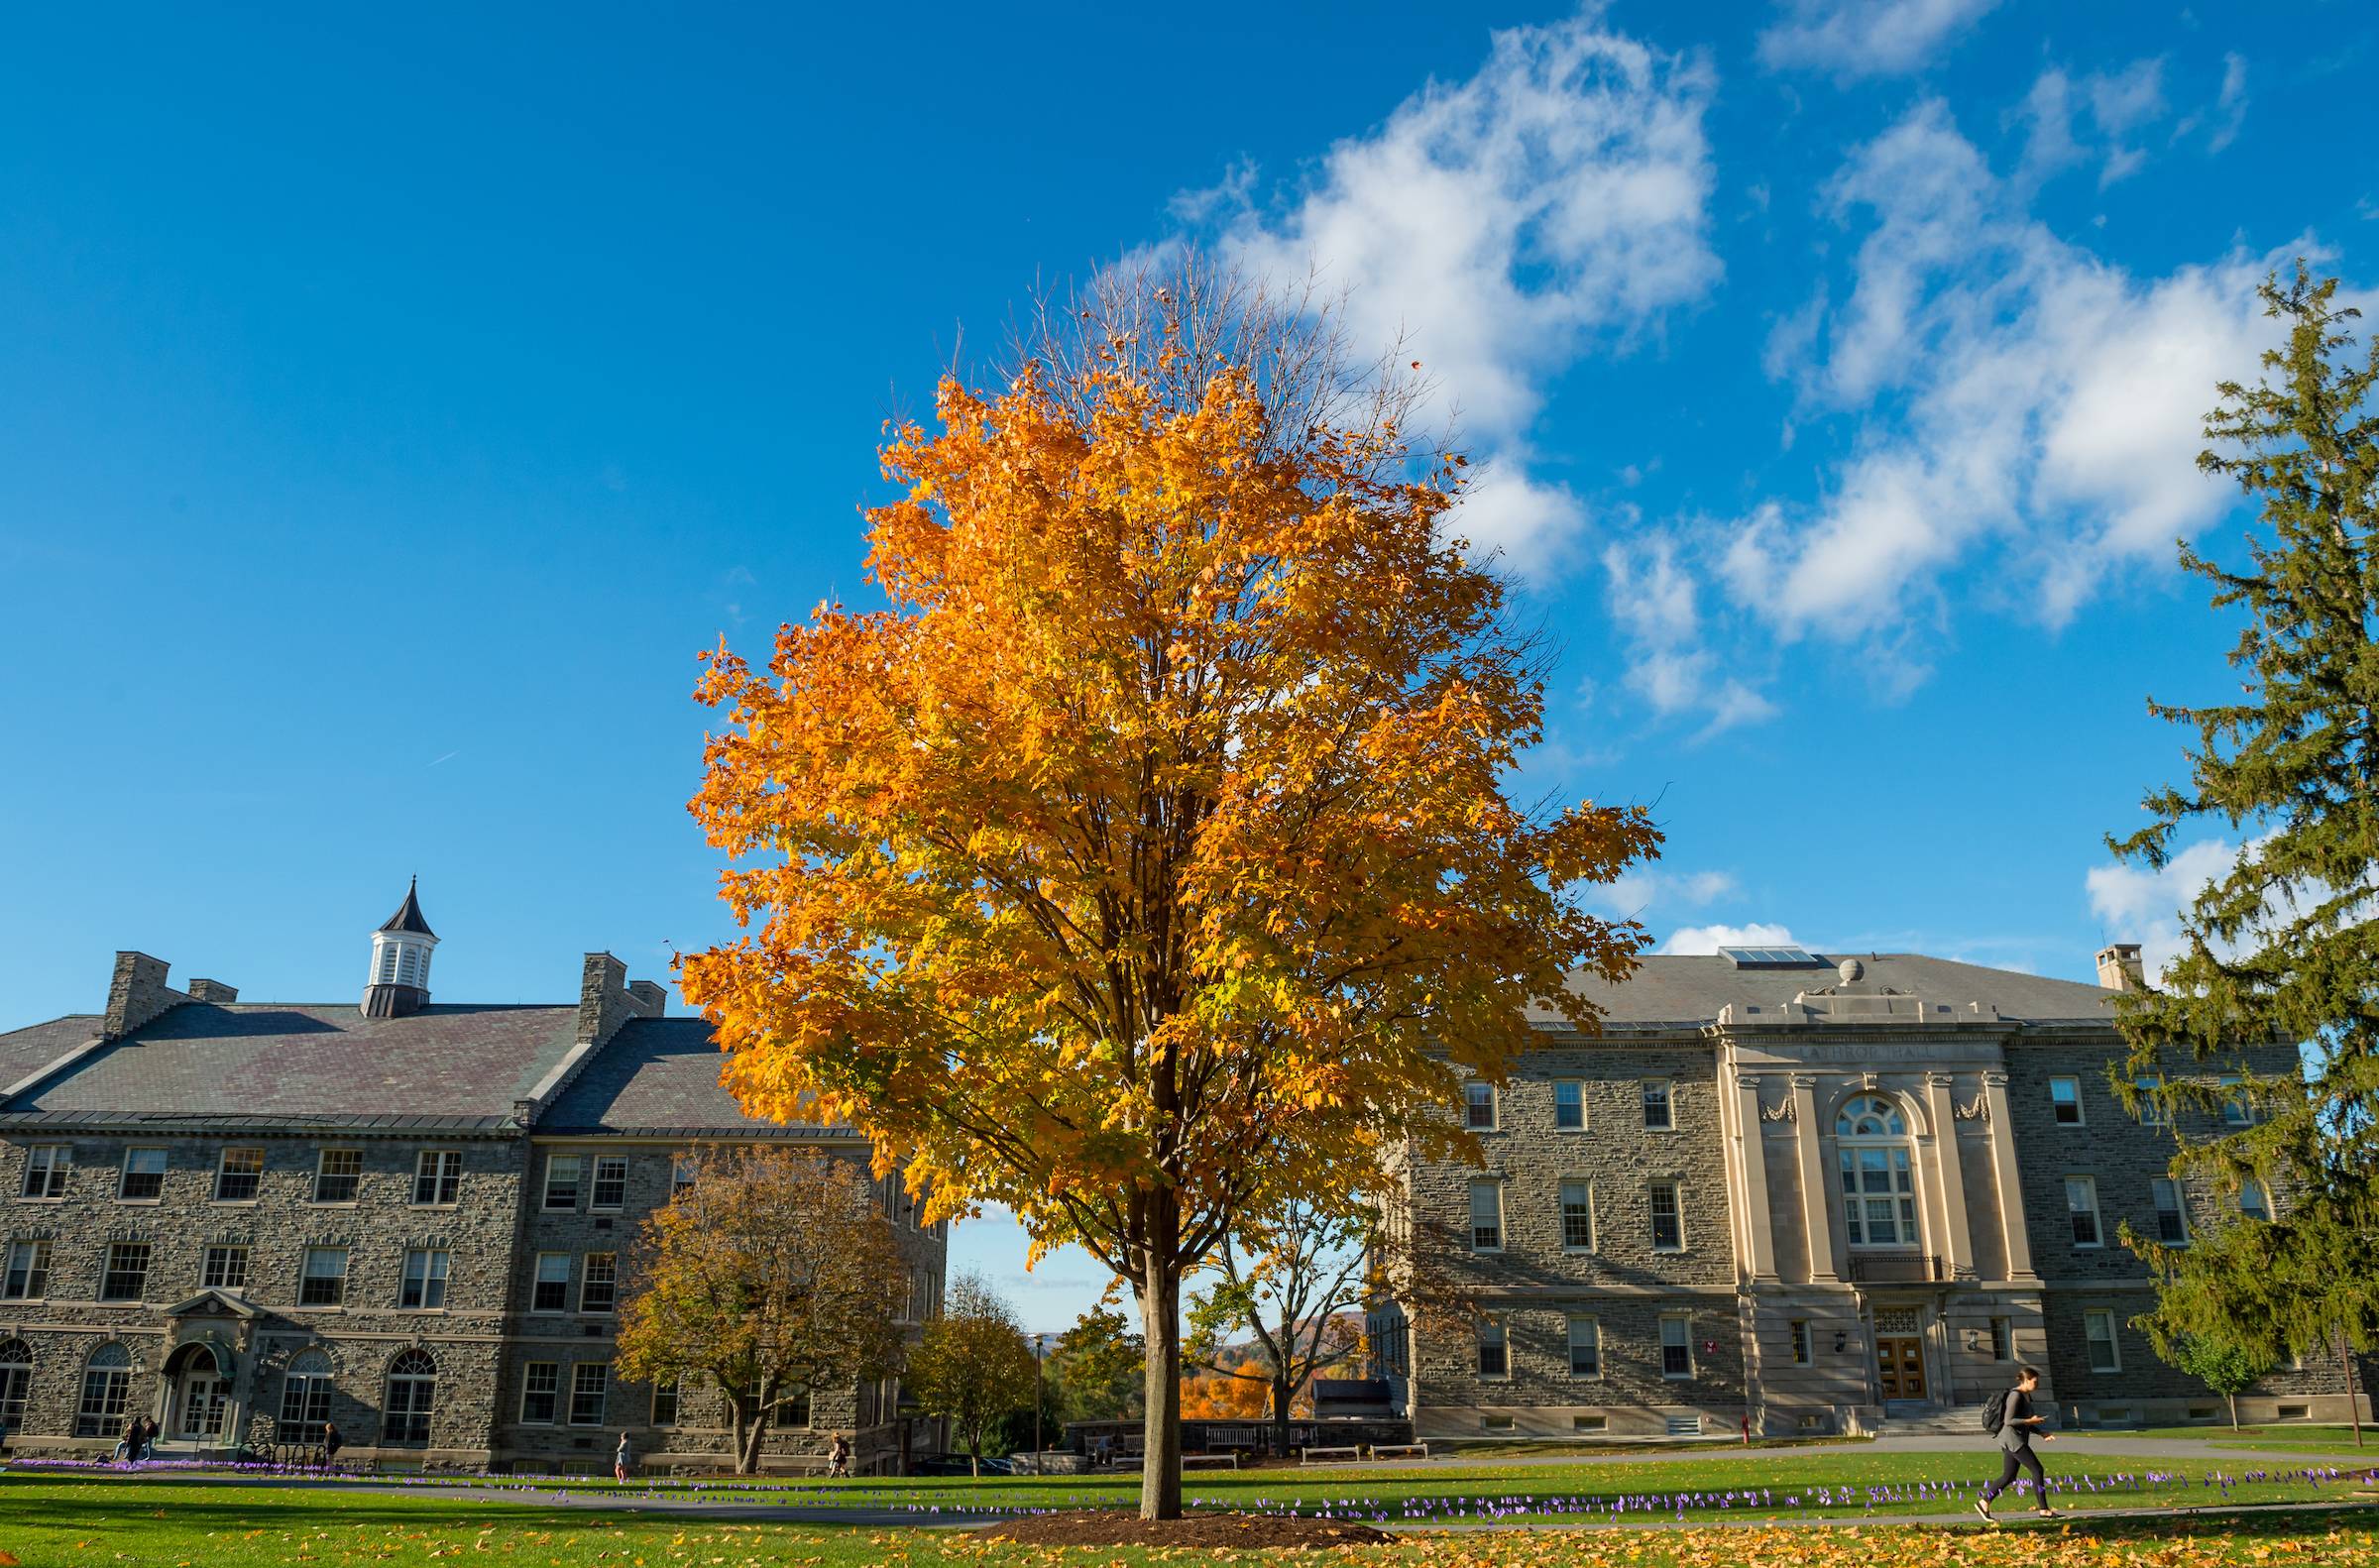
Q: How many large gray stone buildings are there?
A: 2